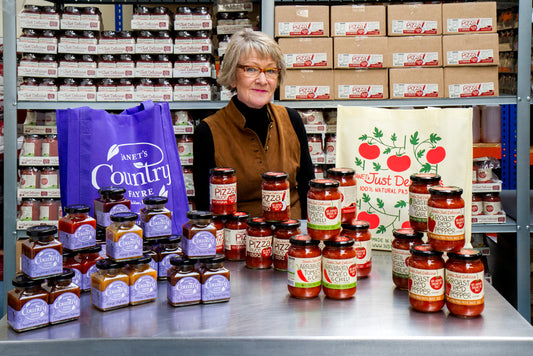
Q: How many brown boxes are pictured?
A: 12